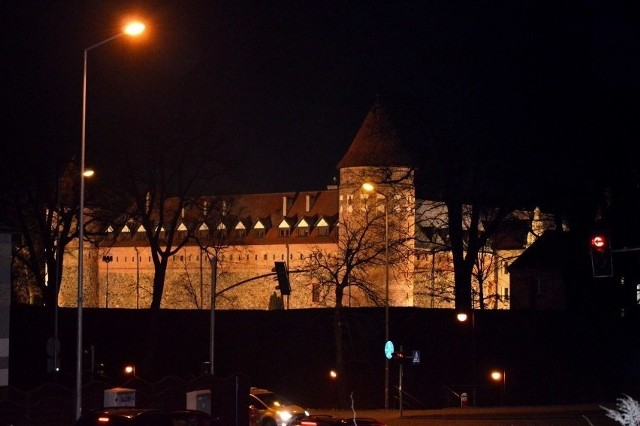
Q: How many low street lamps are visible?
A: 4